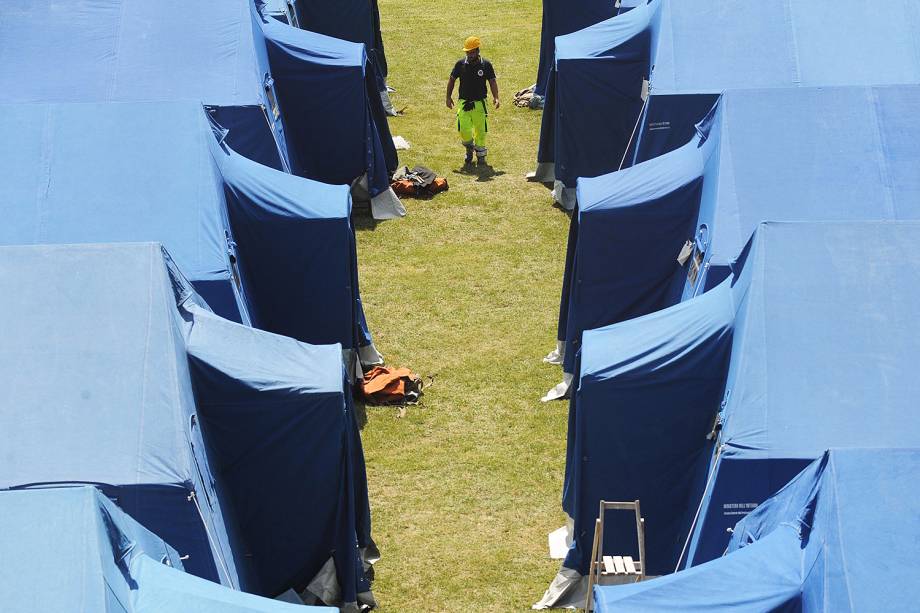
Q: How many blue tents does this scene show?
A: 10